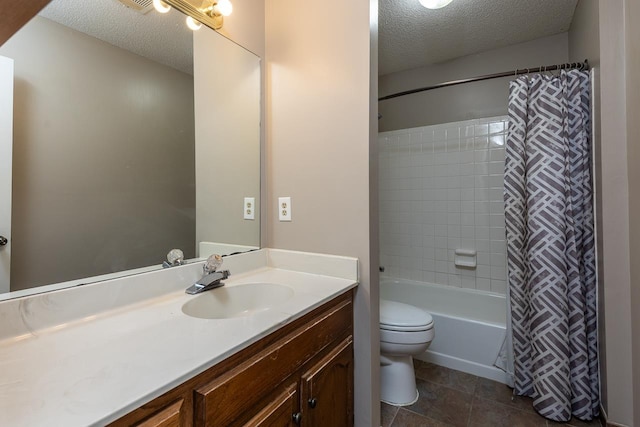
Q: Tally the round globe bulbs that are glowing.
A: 3